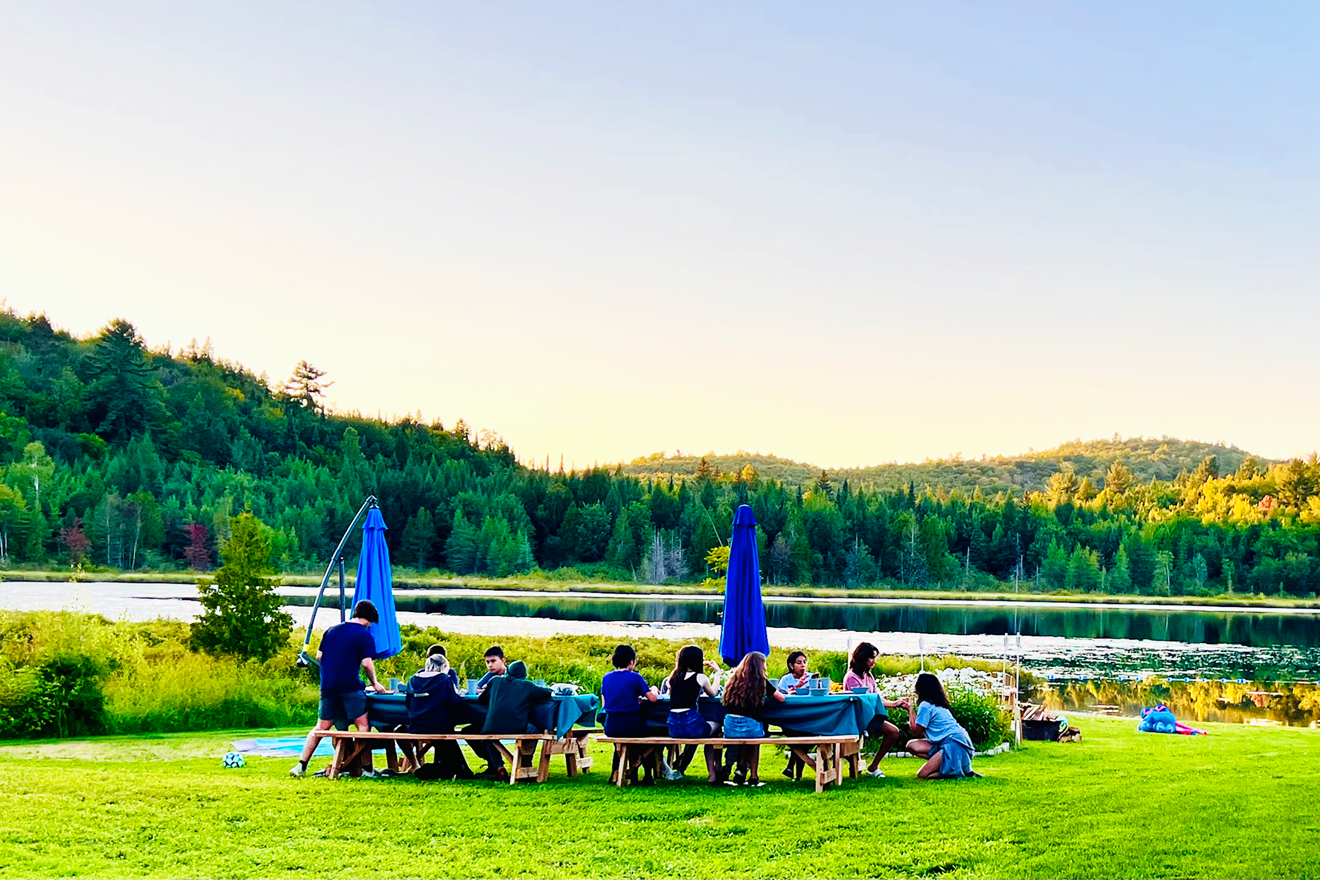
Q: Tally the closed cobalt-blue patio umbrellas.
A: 2